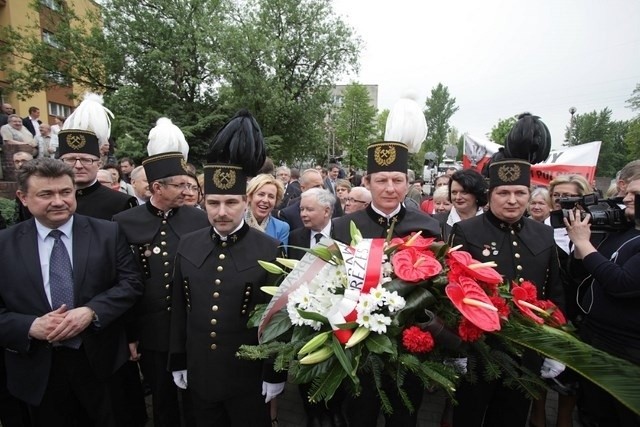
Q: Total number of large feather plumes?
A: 5